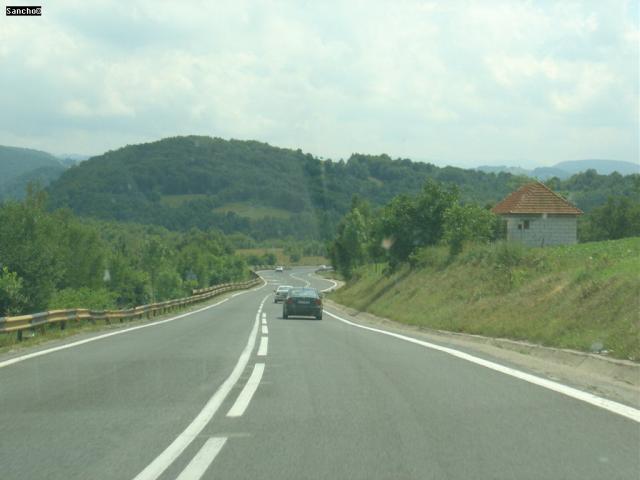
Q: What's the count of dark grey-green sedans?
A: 1